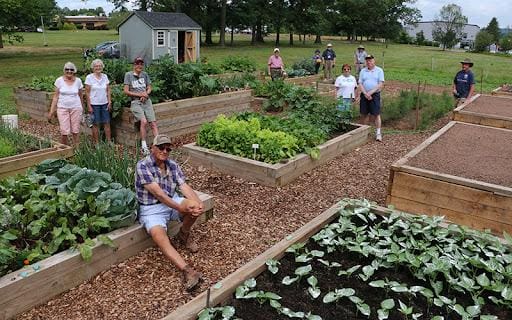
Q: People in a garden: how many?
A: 11